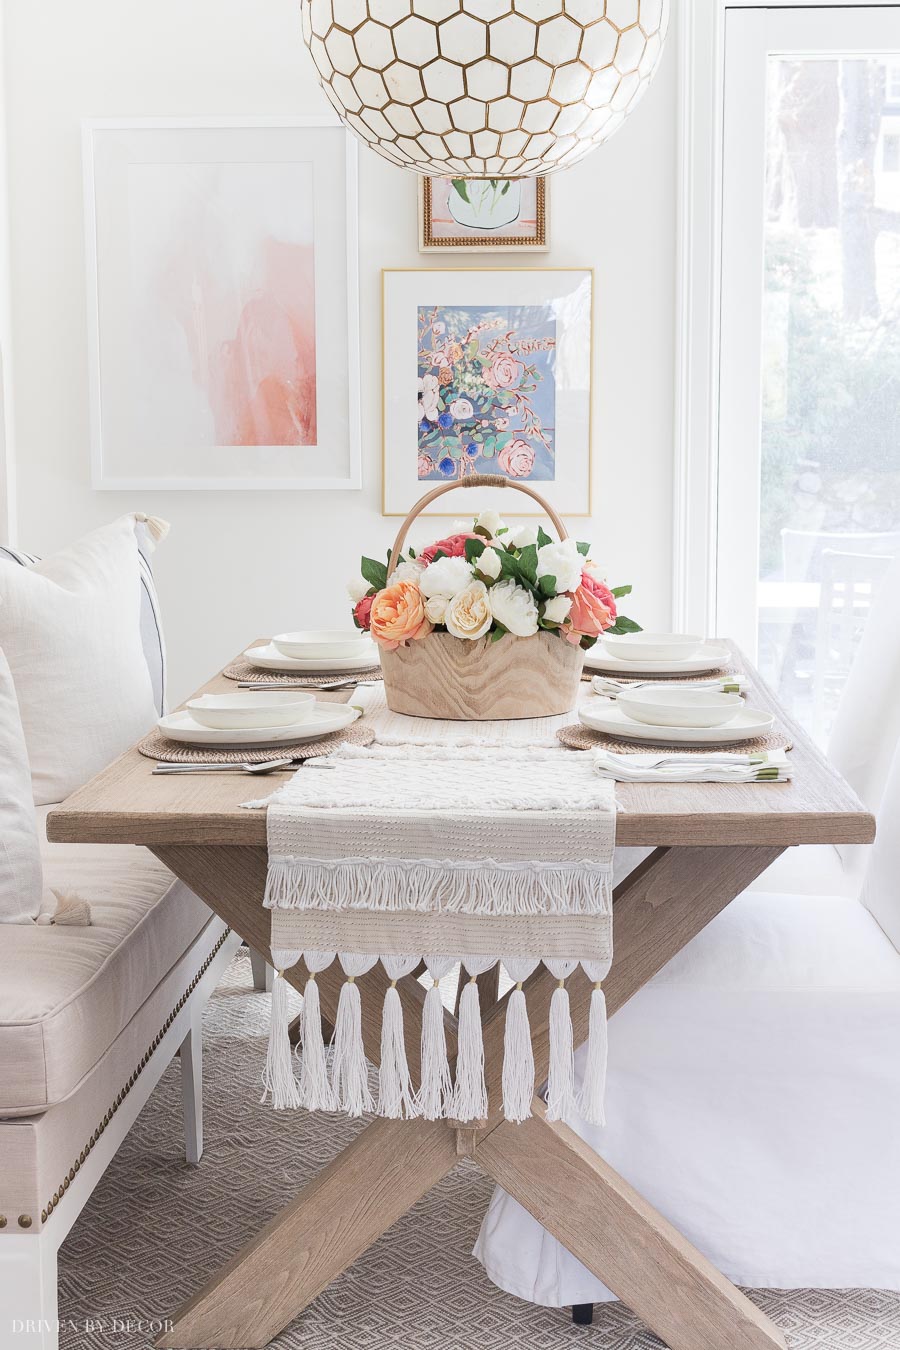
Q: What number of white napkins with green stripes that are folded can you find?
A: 2